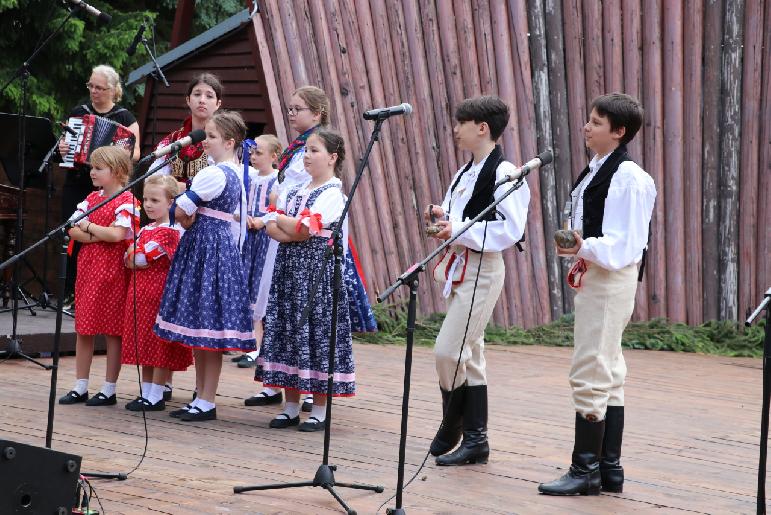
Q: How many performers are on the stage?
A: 10